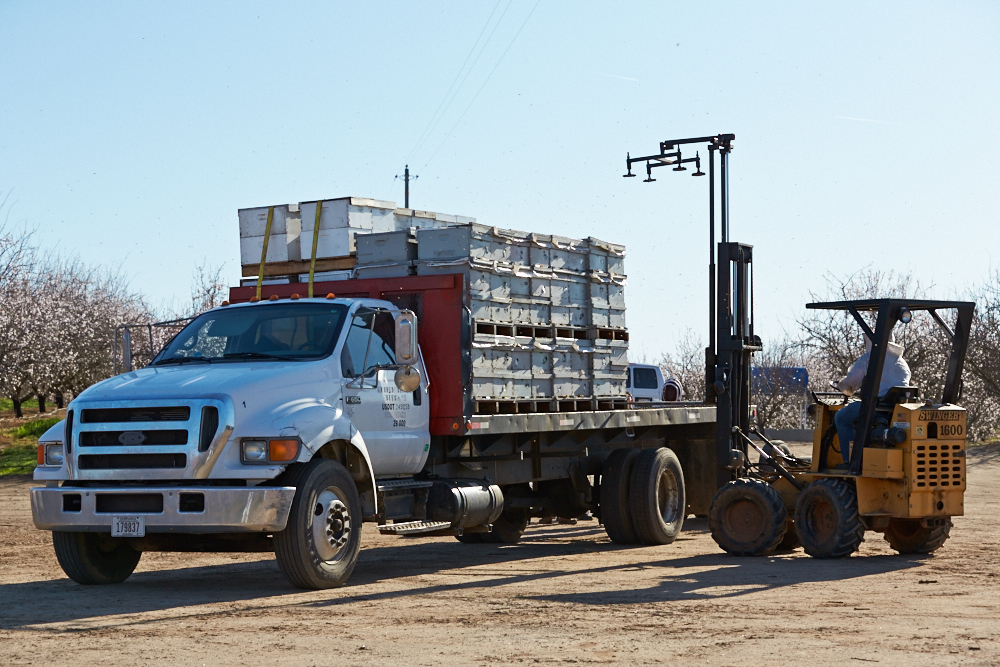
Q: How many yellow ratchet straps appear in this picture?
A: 2